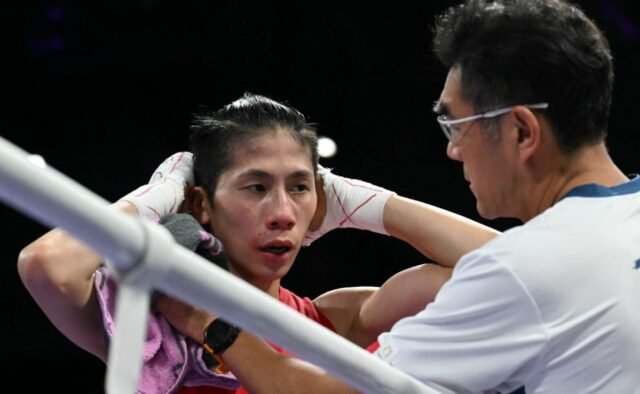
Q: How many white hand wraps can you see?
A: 2